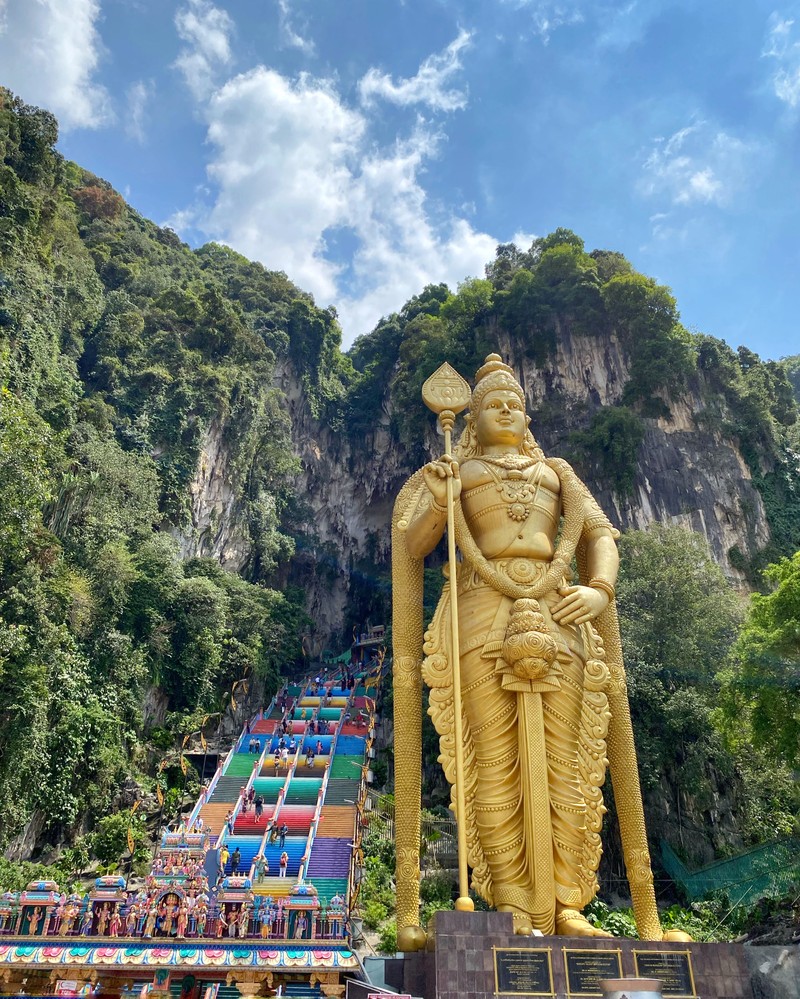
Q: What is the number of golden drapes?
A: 2